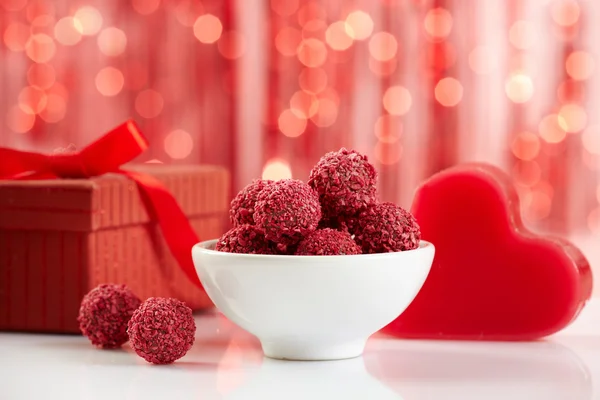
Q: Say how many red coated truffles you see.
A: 8